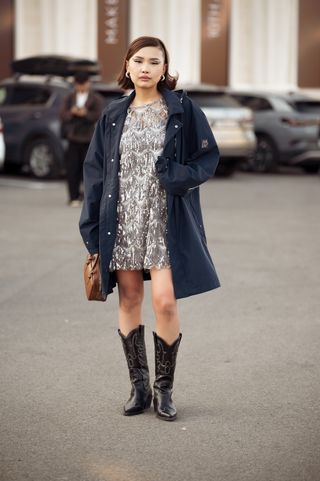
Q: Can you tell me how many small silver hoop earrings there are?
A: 2